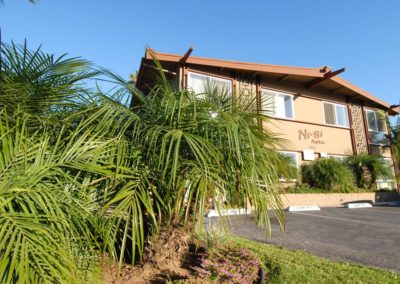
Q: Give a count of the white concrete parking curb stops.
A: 3